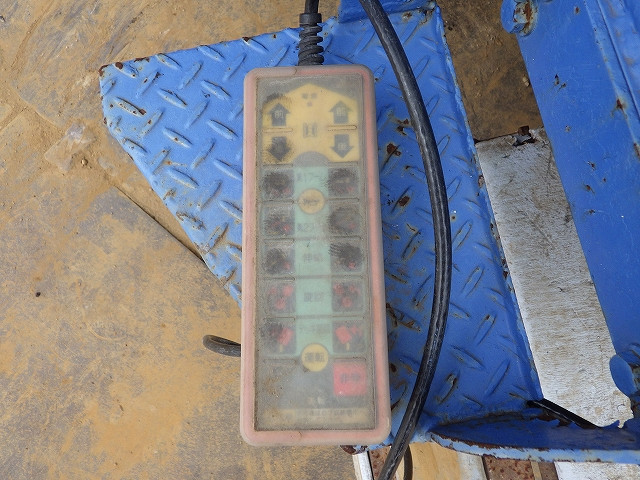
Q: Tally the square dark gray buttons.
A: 10